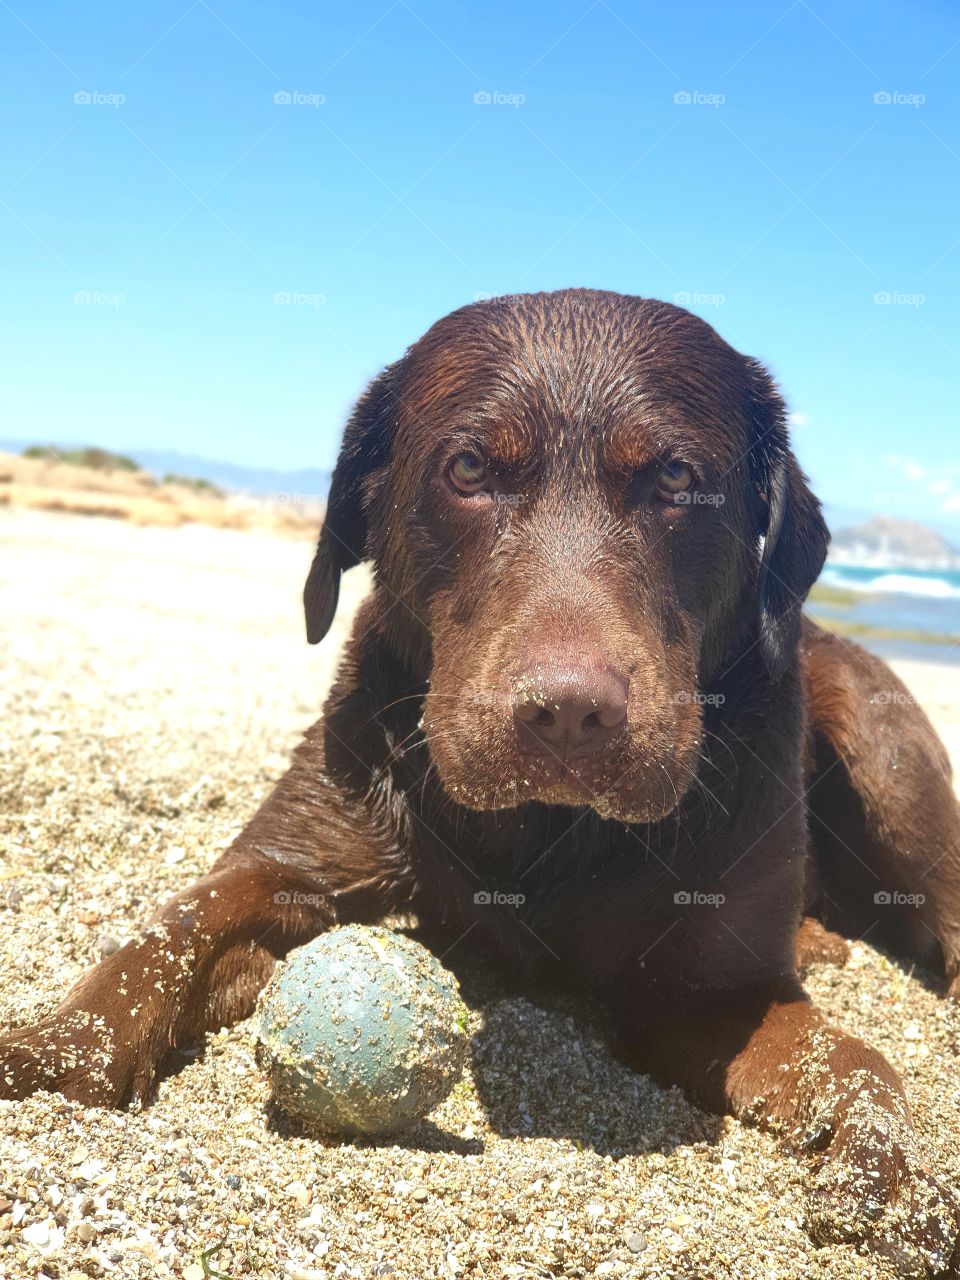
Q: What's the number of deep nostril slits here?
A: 2